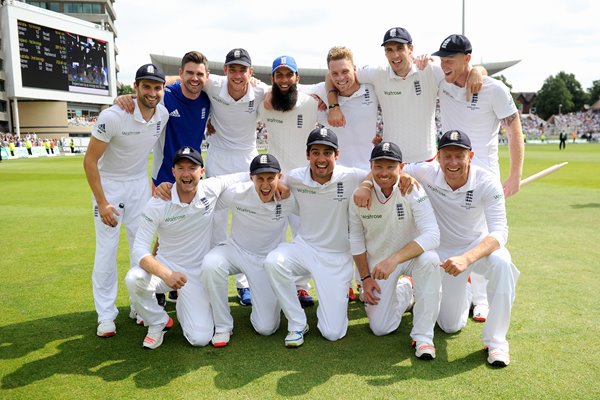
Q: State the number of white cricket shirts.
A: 11